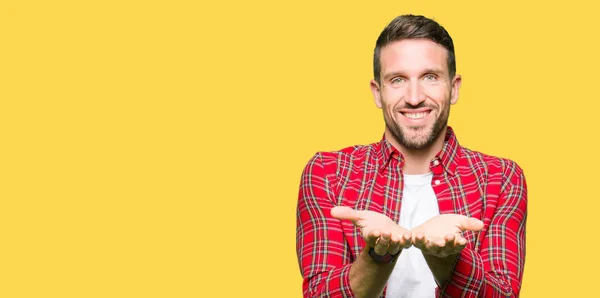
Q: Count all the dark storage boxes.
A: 0